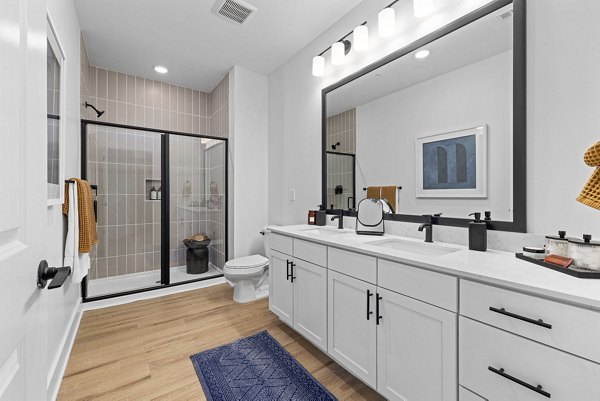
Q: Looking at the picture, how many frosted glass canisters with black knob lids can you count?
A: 2